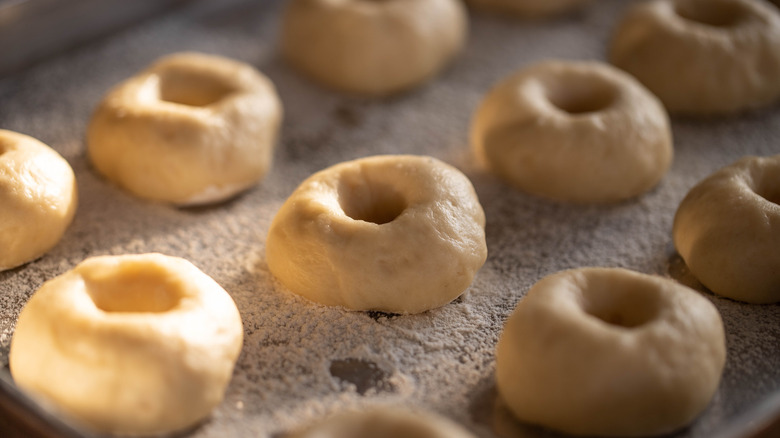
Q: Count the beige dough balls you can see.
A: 11